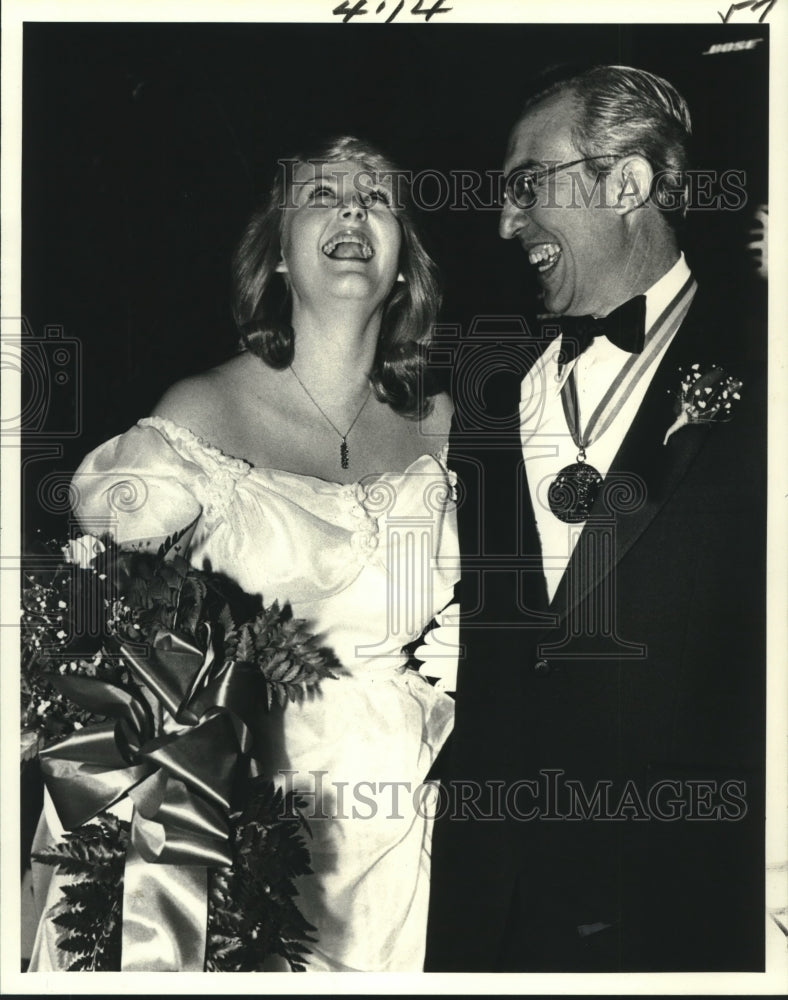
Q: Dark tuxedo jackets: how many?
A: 1